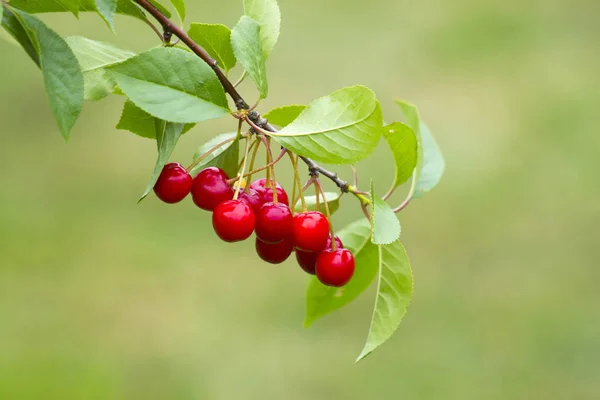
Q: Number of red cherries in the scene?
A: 10